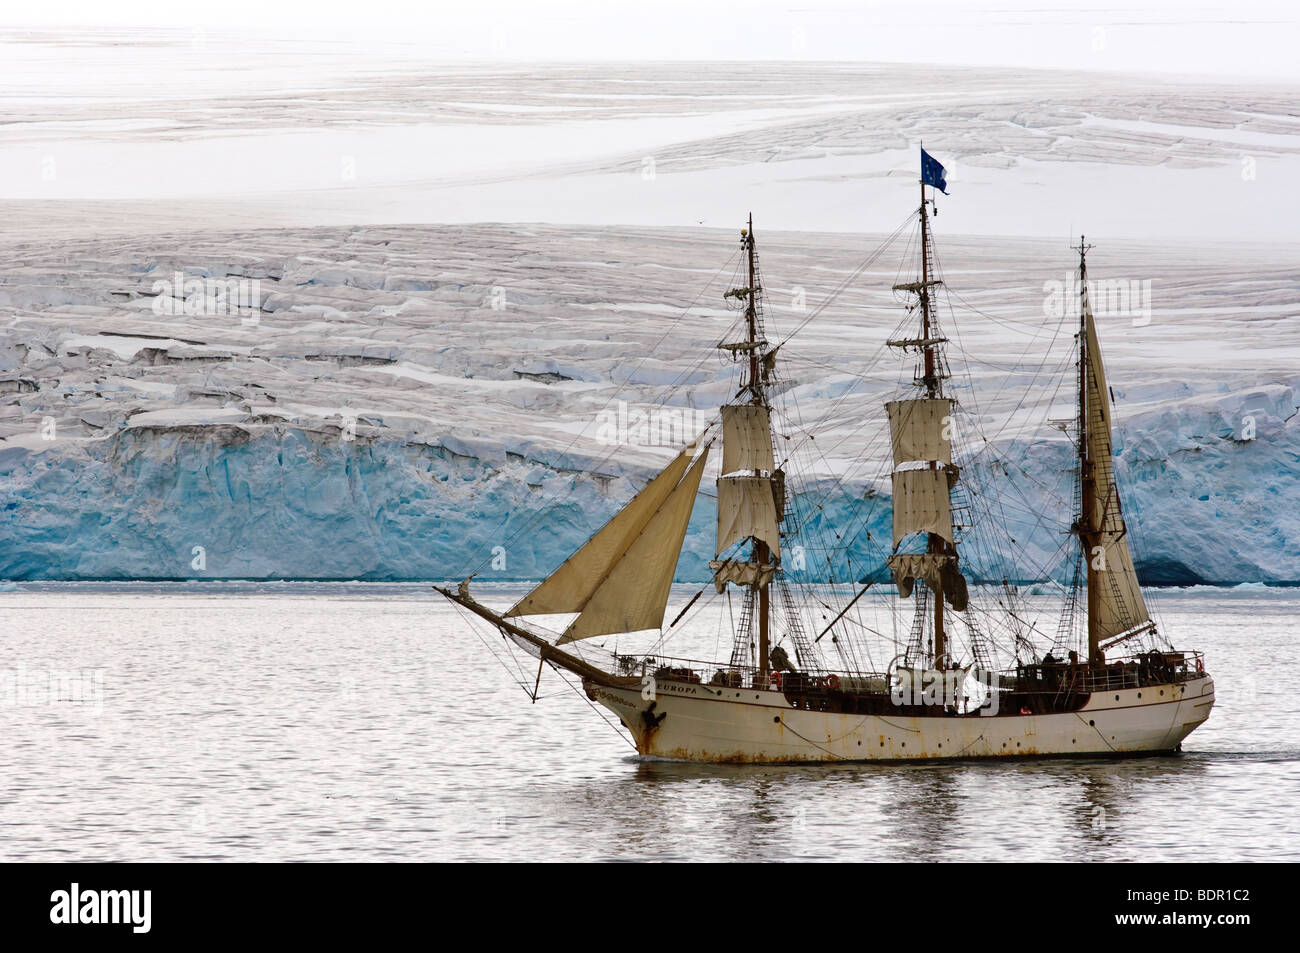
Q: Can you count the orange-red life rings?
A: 3